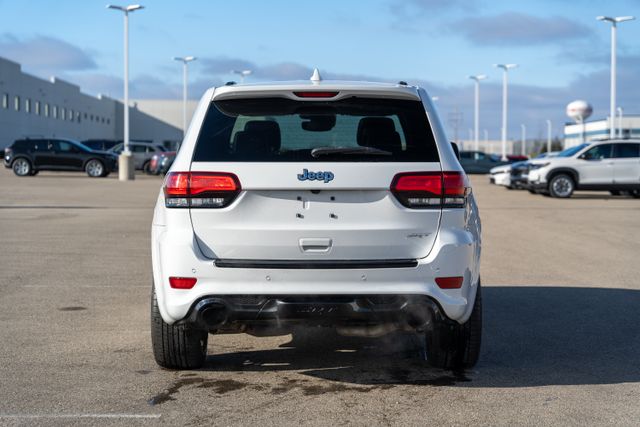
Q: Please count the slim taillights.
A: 2